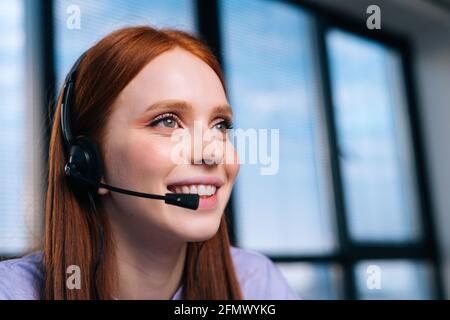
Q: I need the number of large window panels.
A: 4